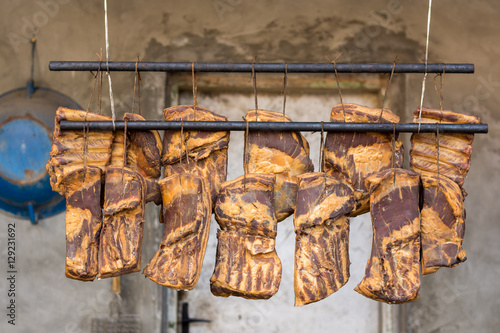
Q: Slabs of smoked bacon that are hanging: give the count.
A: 13